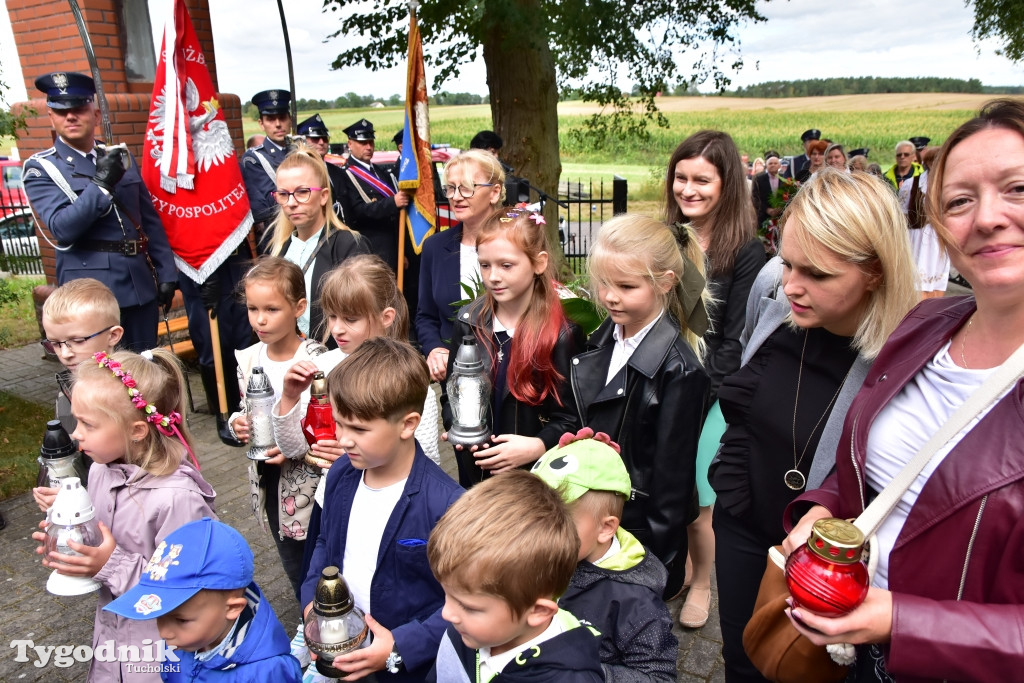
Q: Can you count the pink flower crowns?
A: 1